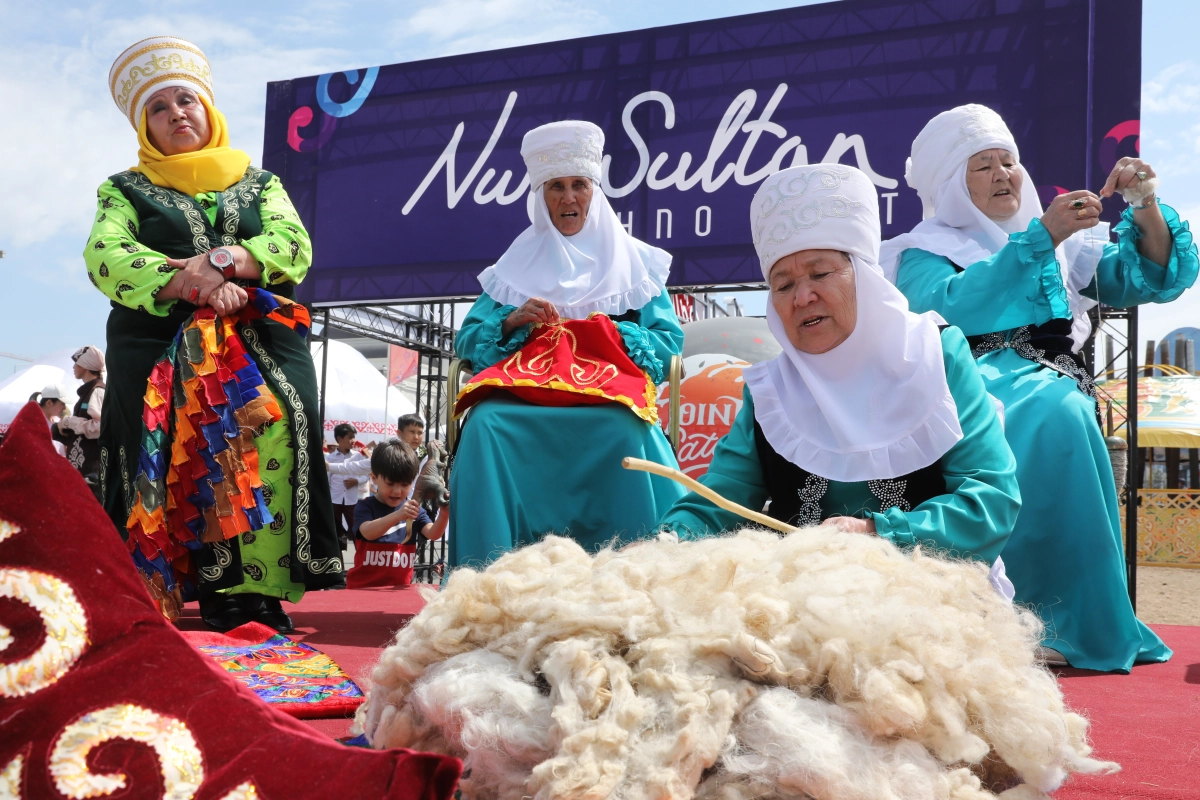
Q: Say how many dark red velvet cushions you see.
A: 1